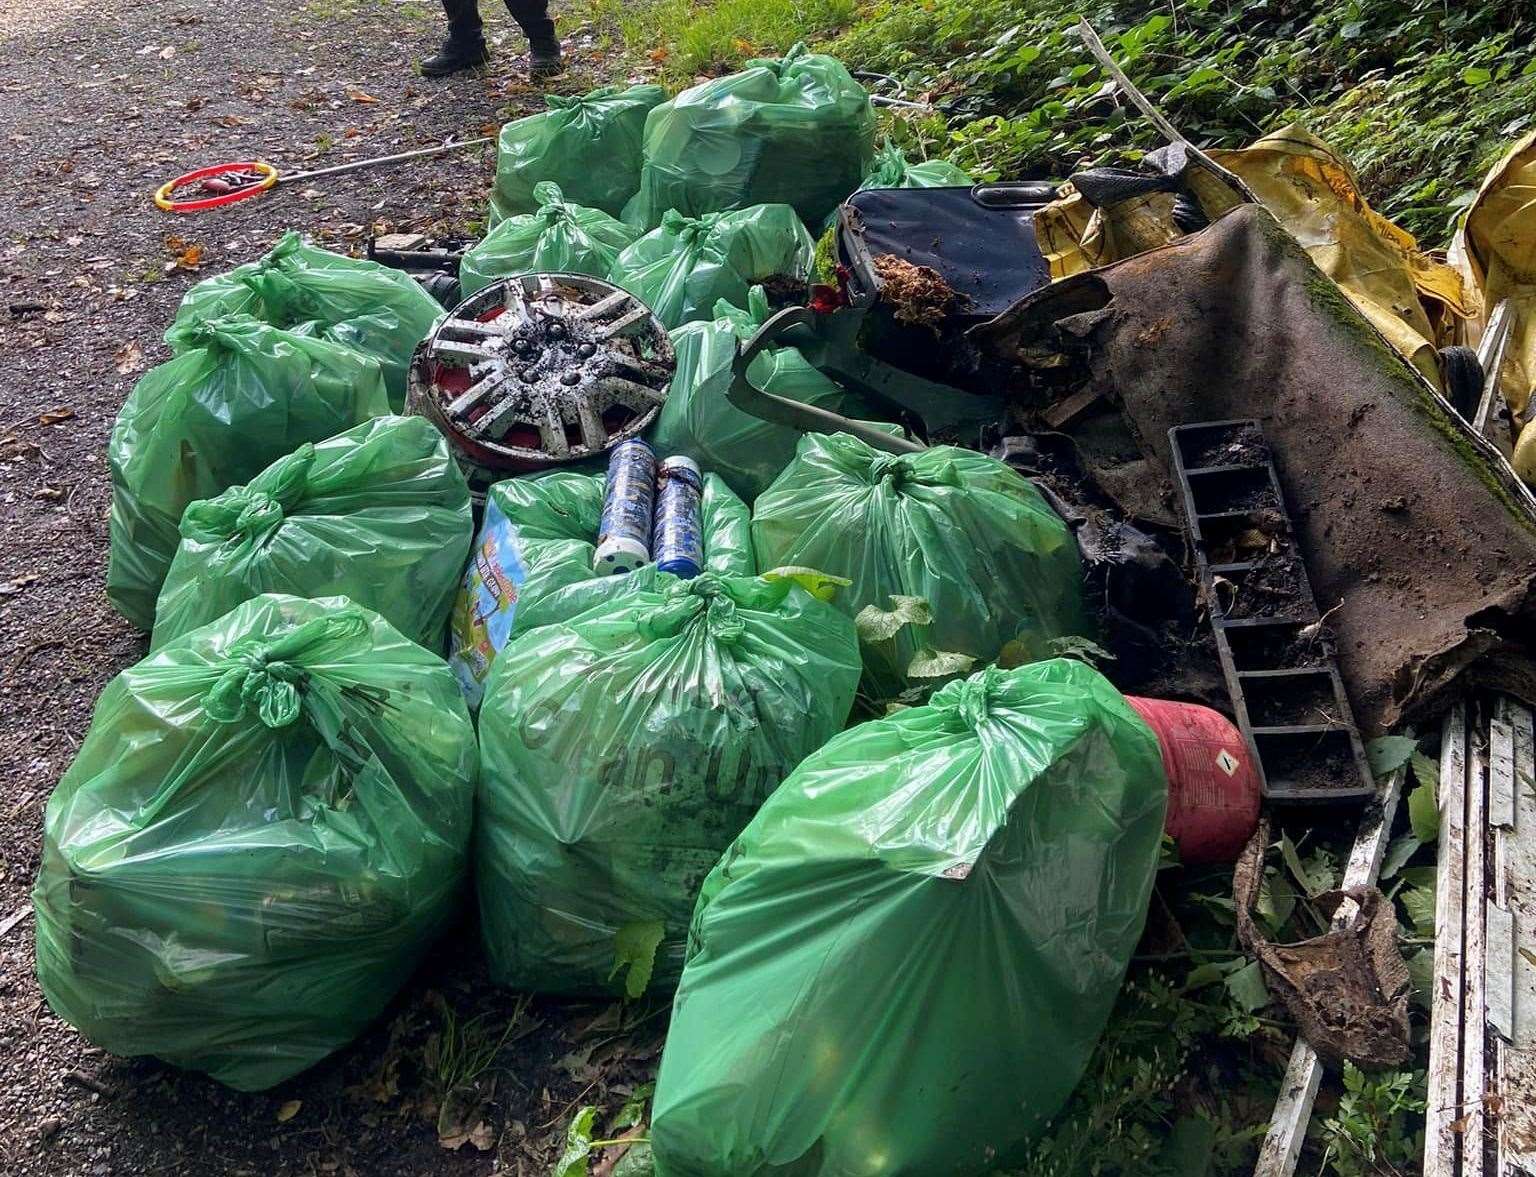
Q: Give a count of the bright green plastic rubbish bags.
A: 14